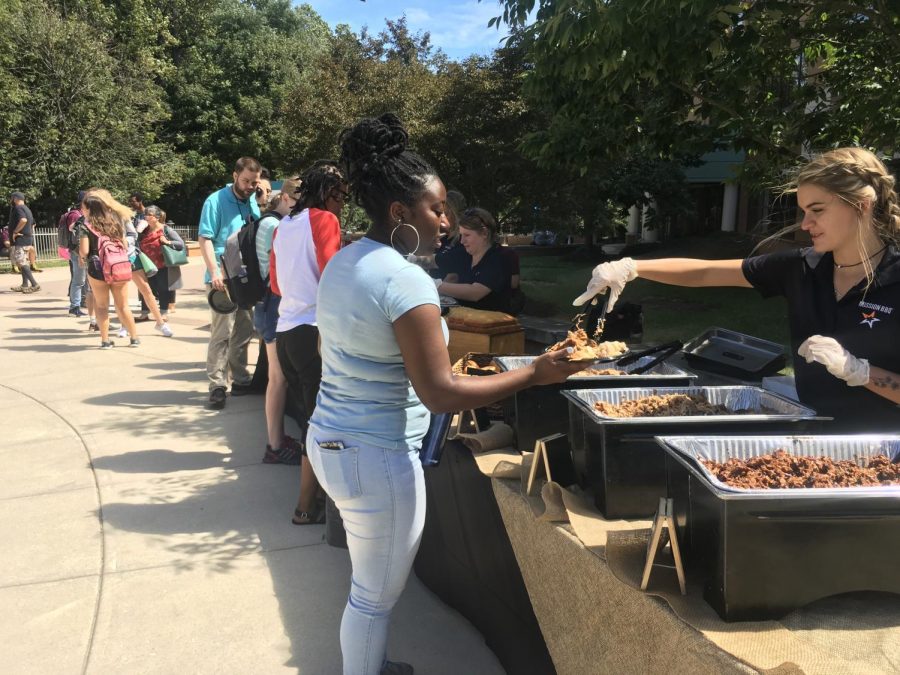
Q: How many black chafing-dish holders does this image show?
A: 3